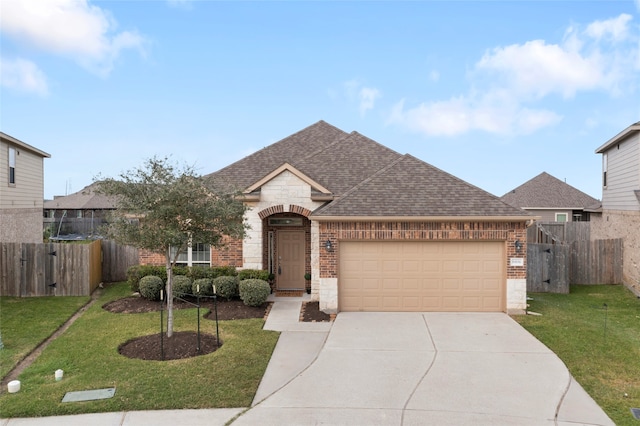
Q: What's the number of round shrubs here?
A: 5